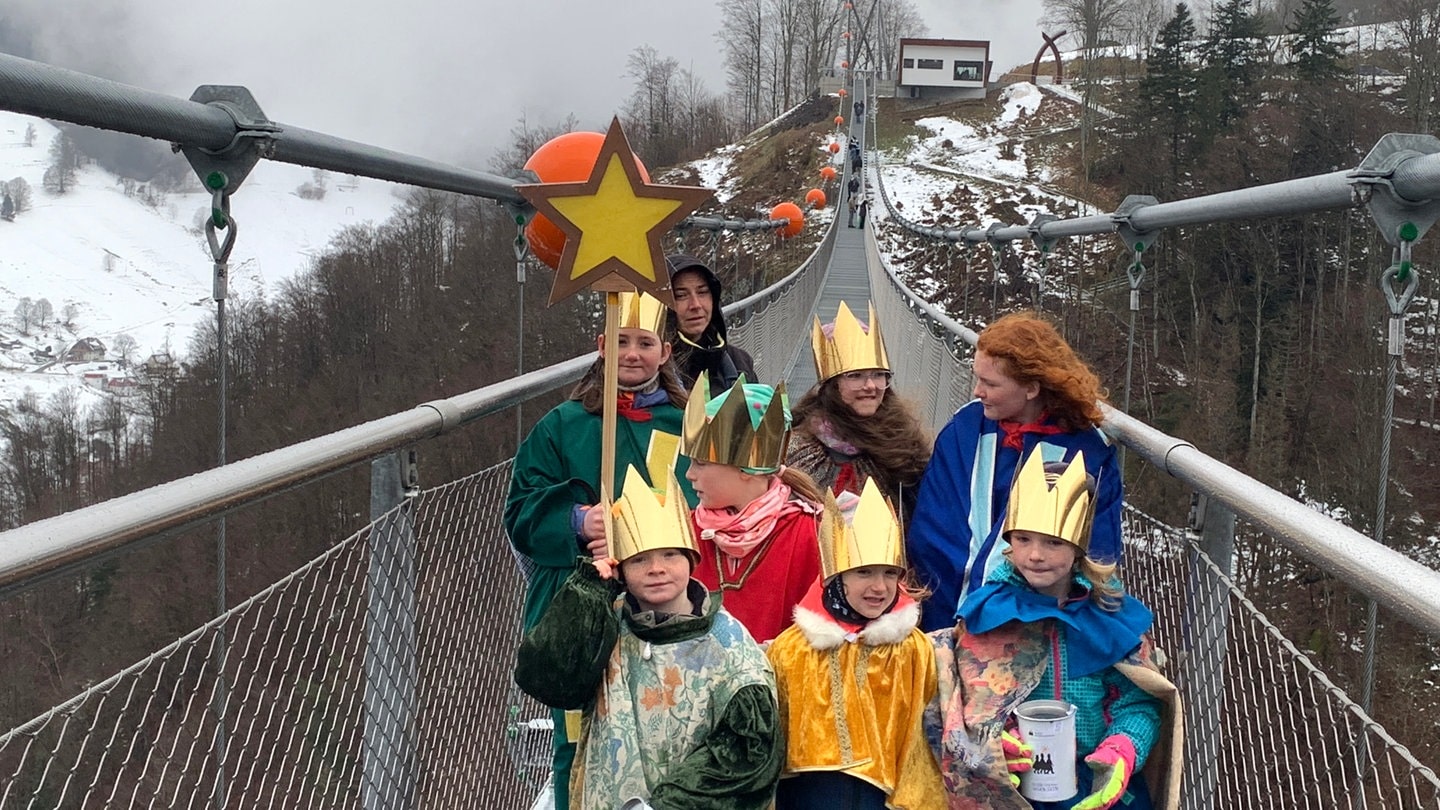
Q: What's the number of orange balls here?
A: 10